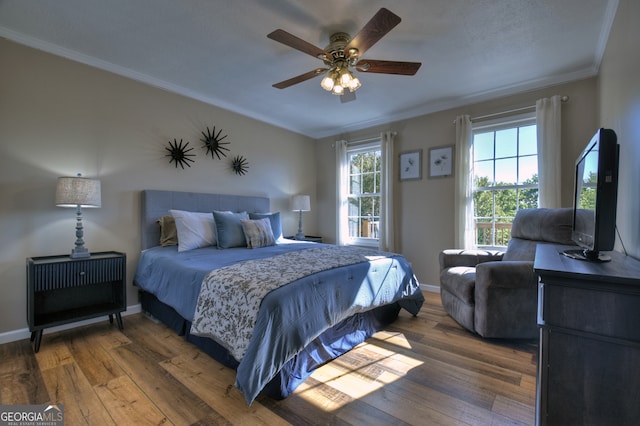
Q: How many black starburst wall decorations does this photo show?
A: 3